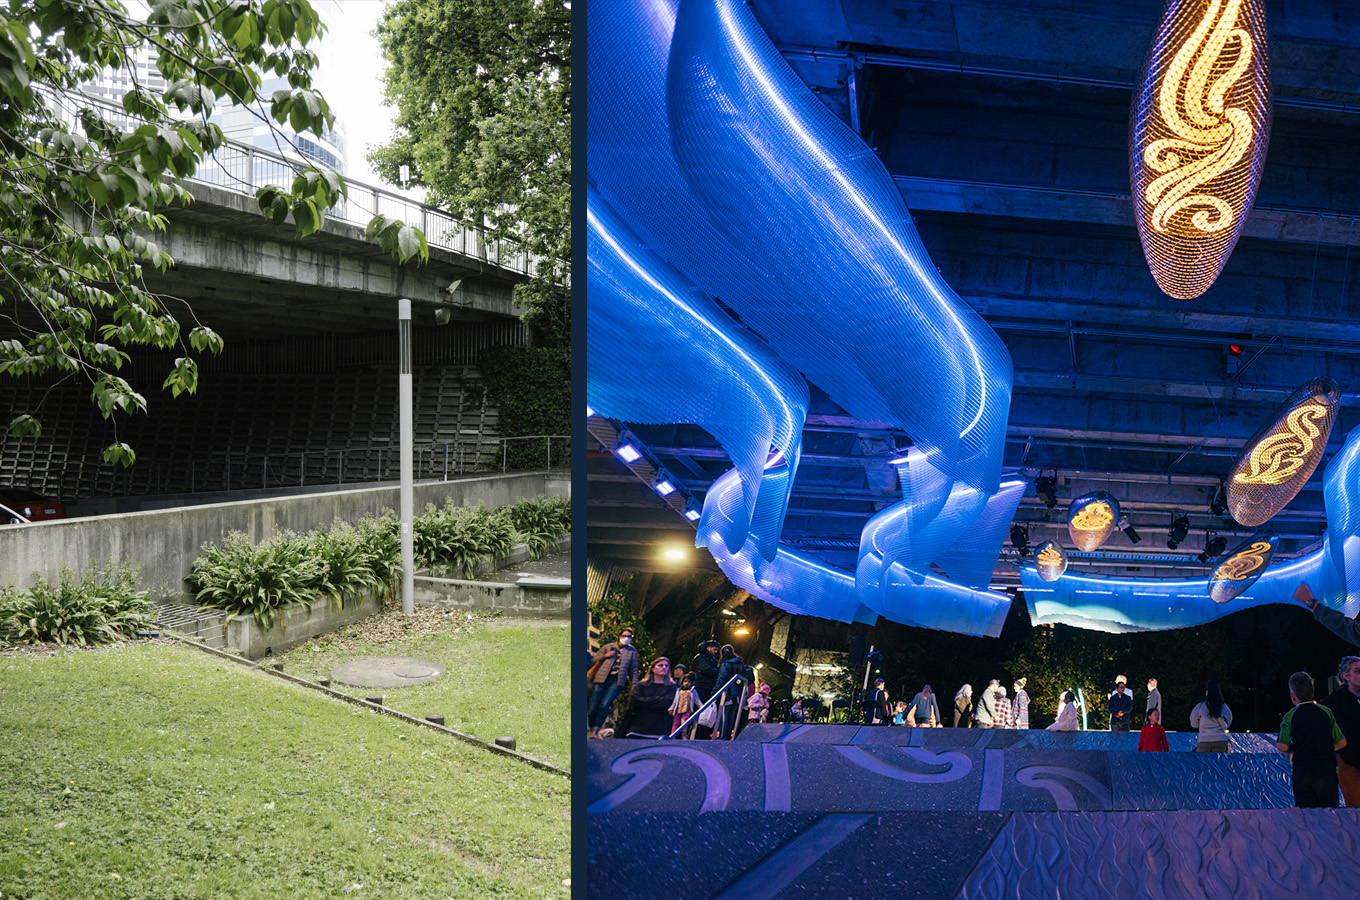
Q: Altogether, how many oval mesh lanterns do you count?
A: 5